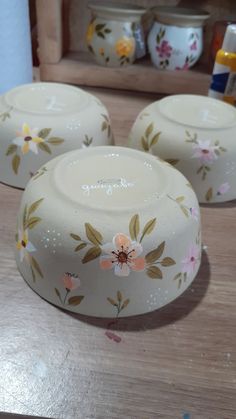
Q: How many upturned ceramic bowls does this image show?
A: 3